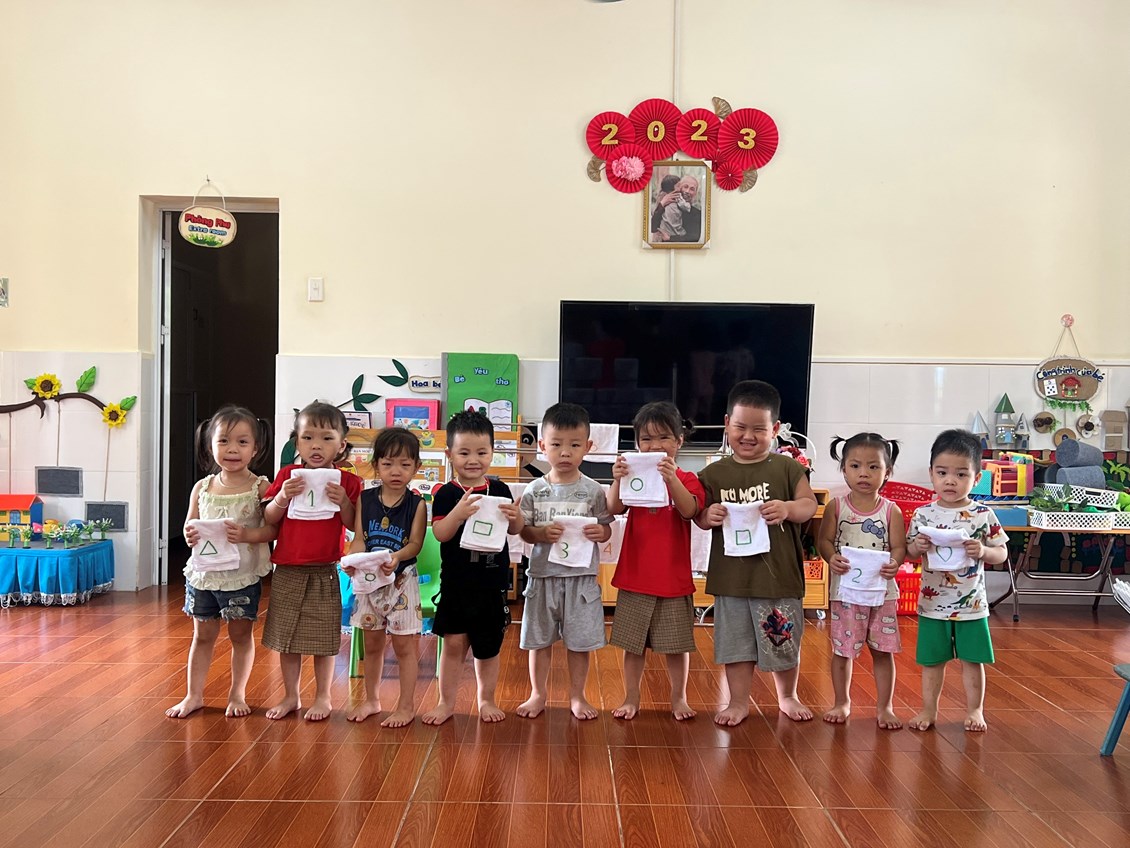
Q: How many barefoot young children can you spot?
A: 9